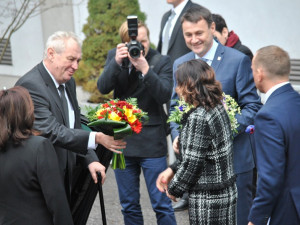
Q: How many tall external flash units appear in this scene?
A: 1